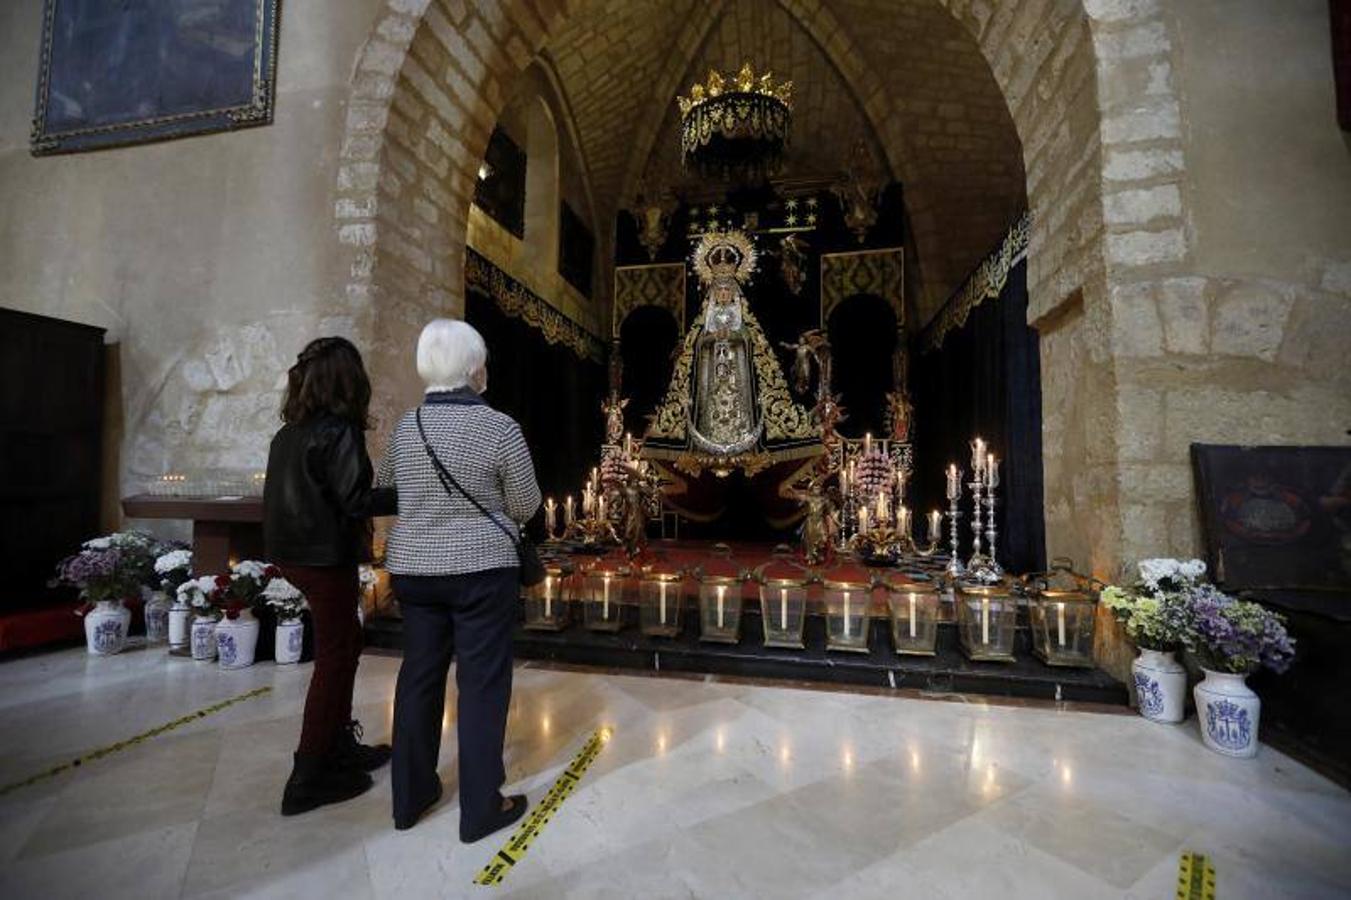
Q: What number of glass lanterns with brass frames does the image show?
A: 9